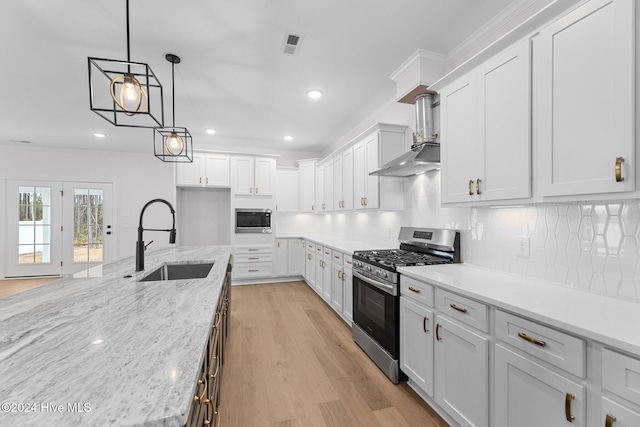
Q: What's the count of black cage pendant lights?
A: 2